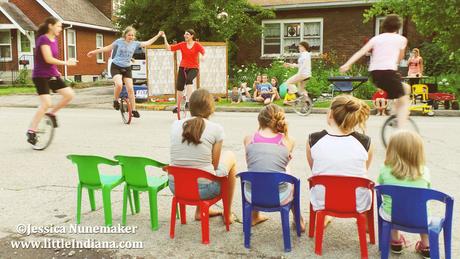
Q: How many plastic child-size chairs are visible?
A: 6